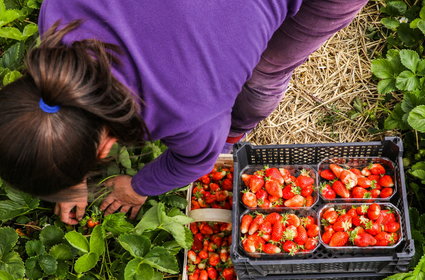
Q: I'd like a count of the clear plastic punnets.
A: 4